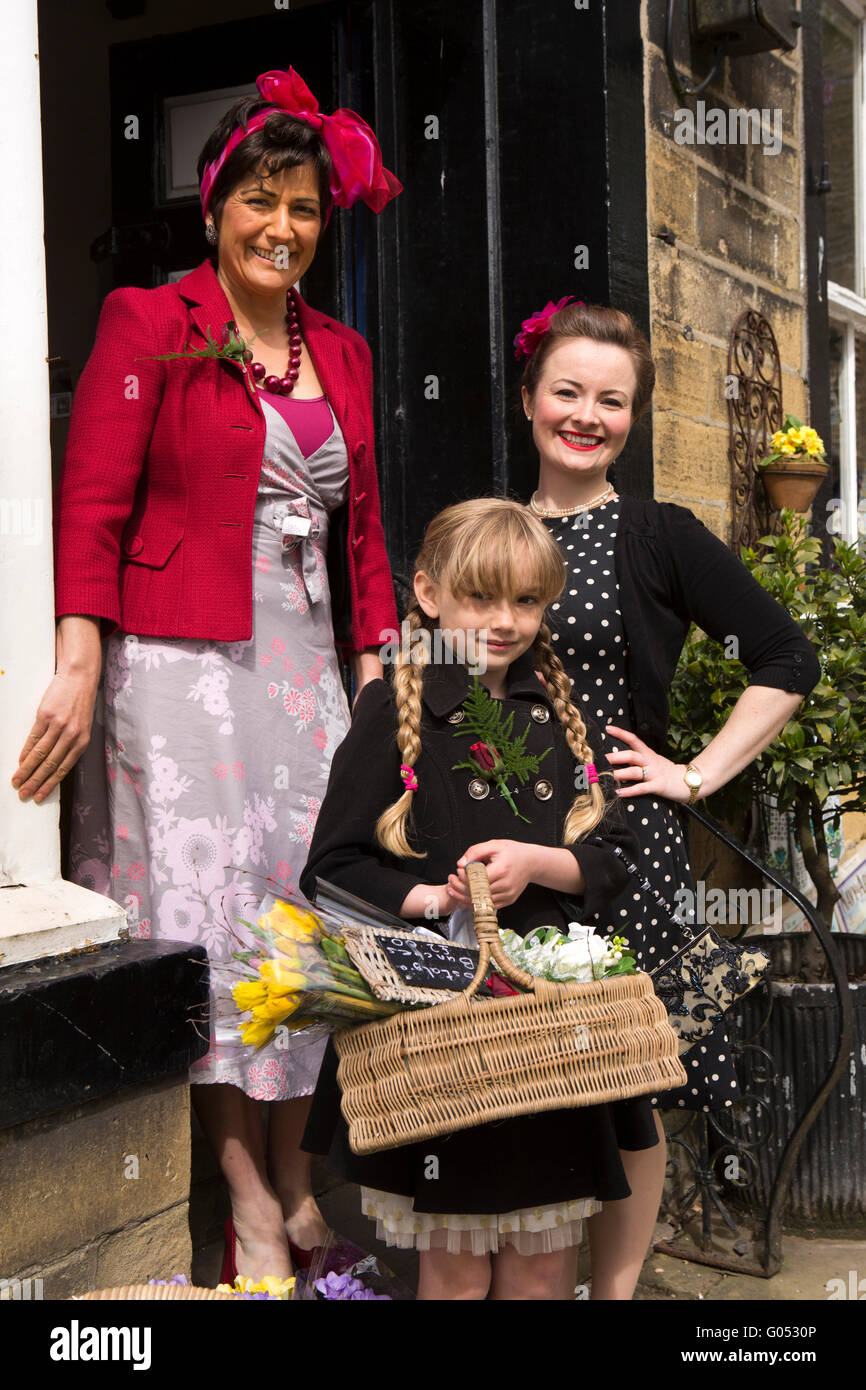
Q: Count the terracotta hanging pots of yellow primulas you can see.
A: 1